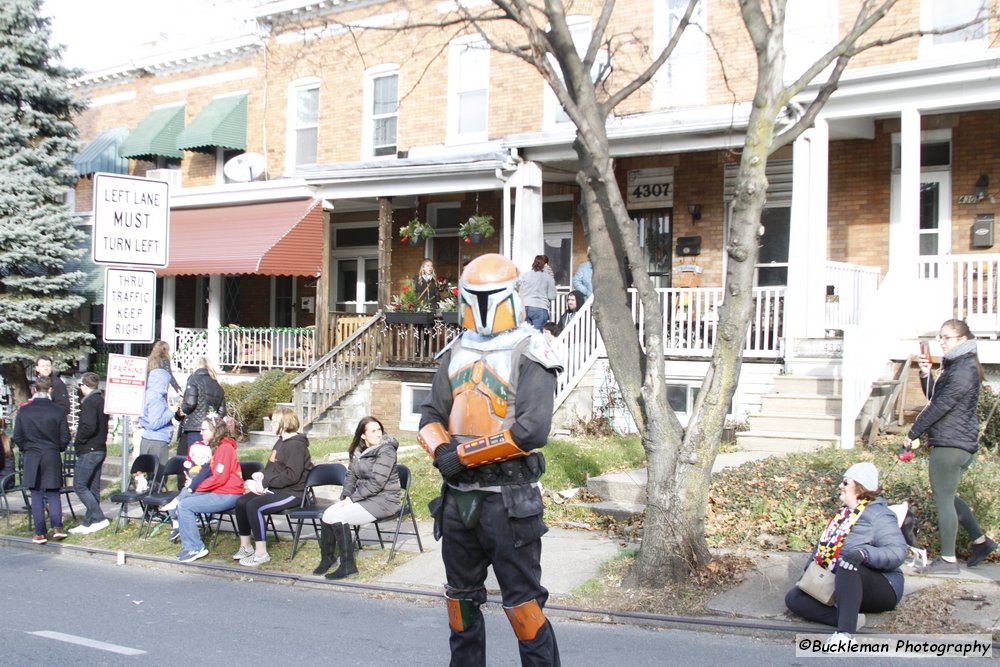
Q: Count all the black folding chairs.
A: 6